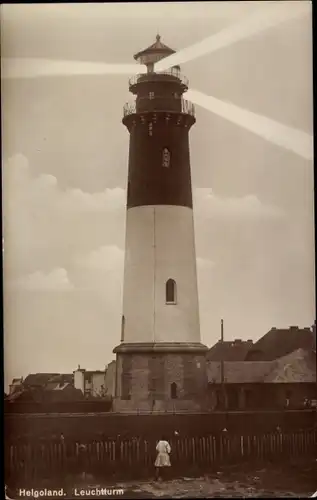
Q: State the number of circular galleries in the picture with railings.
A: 2